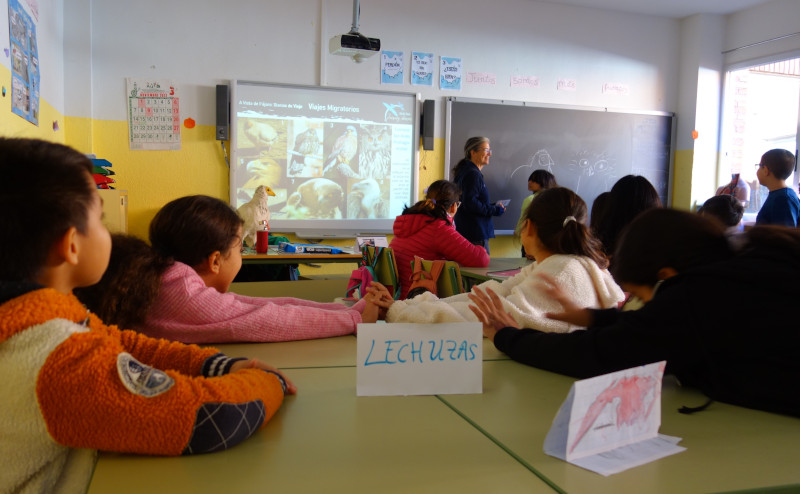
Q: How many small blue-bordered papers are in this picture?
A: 3